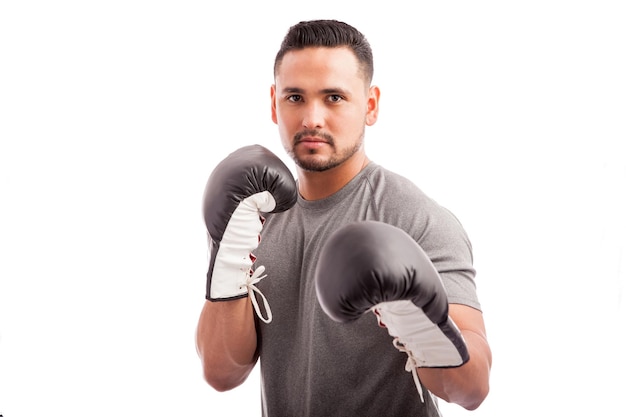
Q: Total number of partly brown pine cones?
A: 0